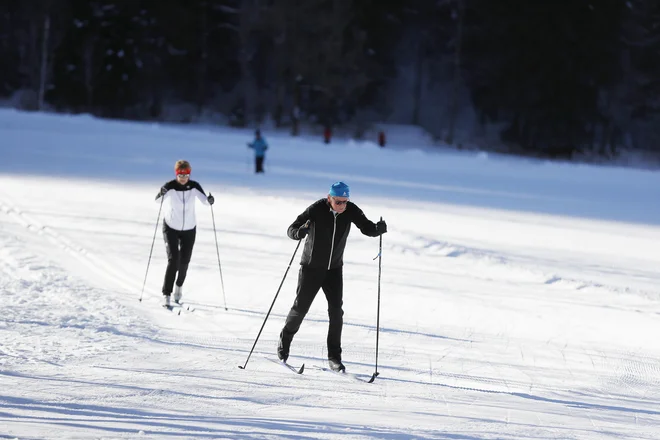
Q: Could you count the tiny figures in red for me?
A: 2